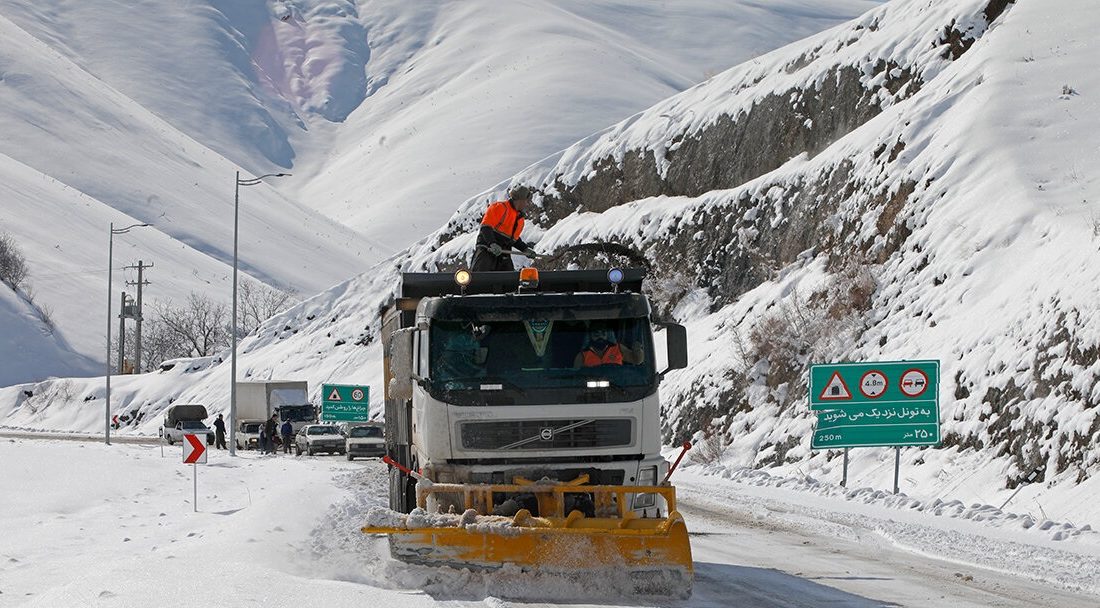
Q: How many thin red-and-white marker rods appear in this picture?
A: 2